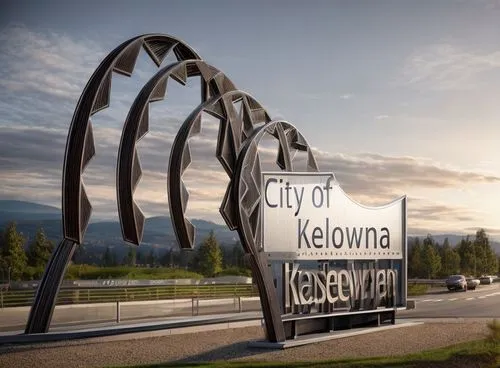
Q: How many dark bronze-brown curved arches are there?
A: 4